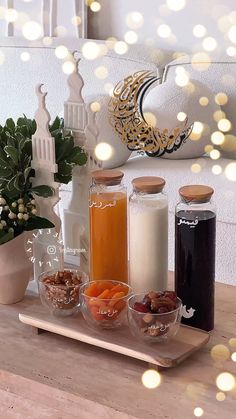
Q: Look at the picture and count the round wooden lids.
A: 3